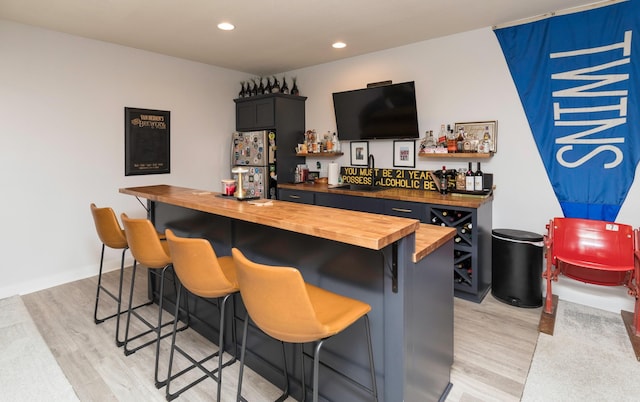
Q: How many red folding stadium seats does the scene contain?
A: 1